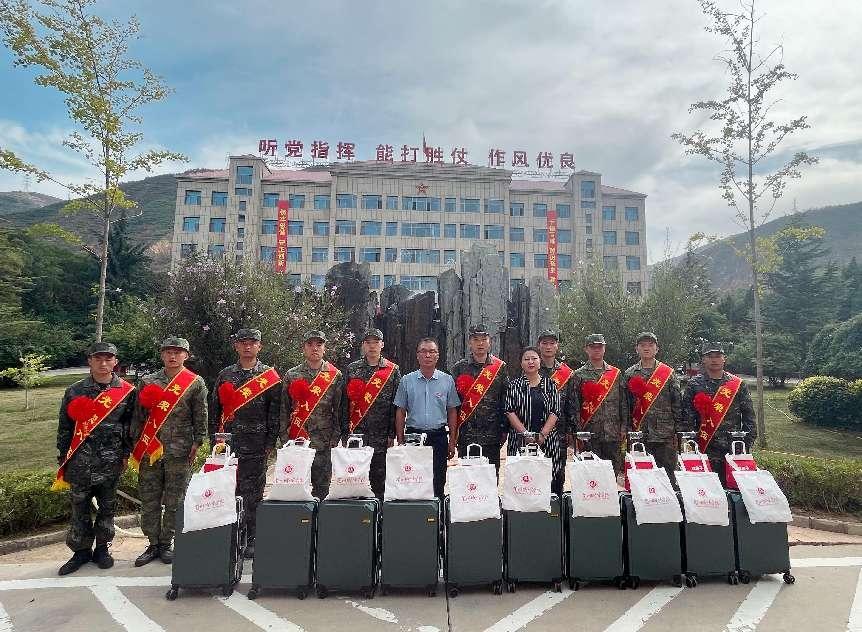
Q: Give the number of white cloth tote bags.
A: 10